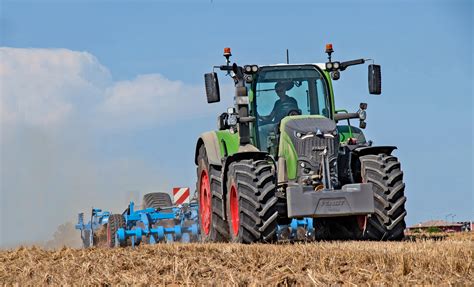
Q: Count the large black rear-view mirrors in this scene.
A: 2